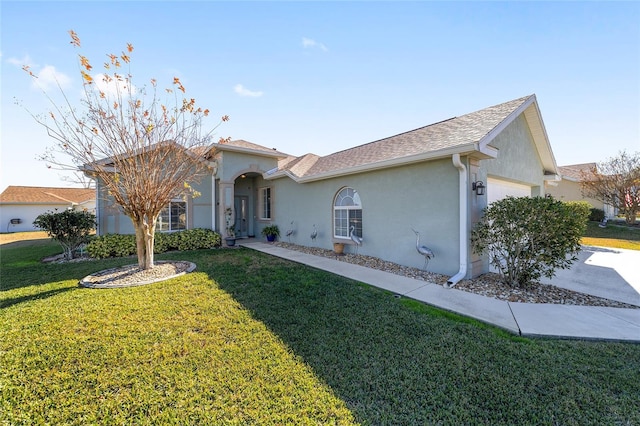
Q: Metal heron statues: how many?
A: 4